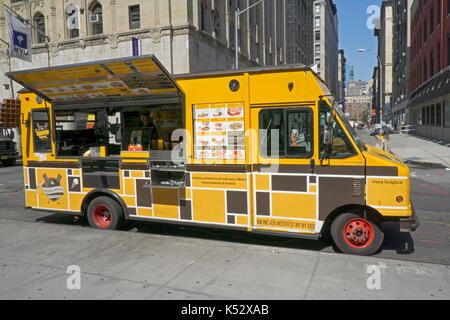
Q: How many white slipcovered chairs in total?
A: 0